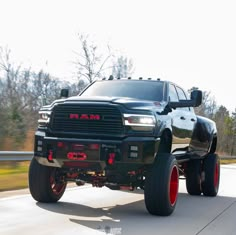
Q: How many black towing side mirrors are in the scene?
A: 2